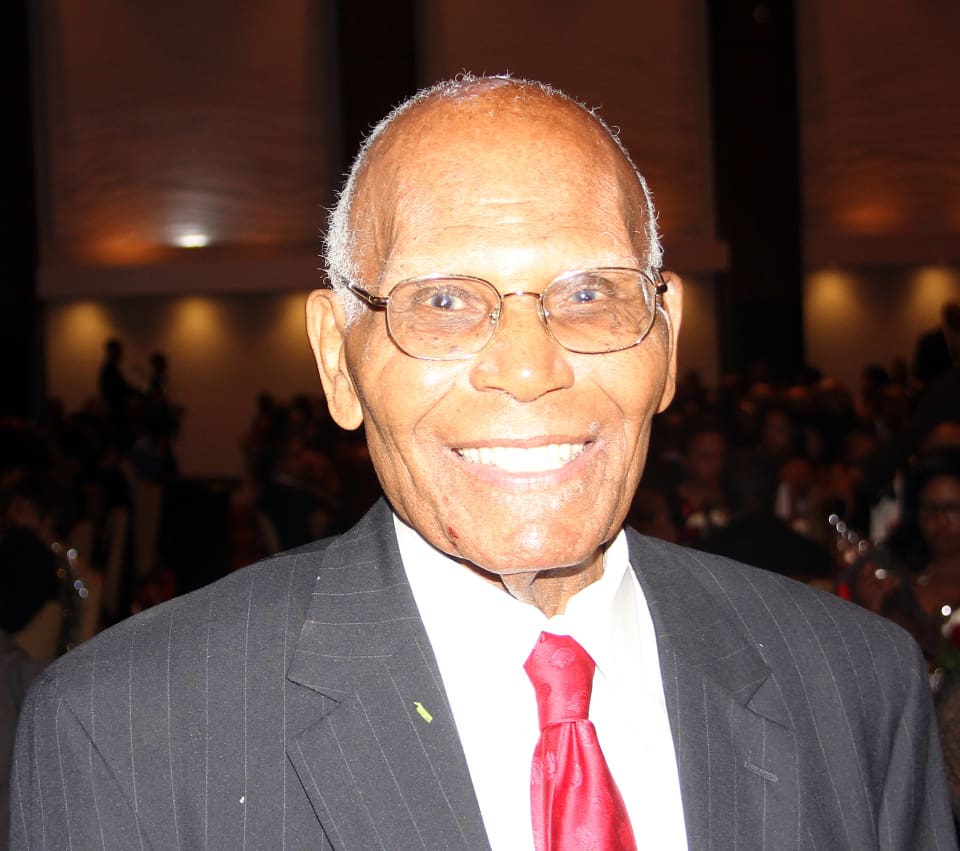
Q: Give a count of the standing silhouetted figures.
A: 2